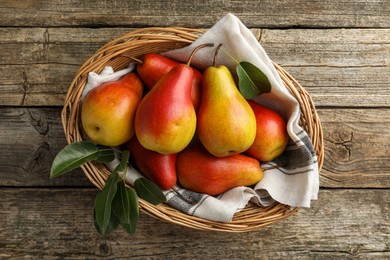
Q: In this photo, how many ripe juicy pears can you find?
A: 7